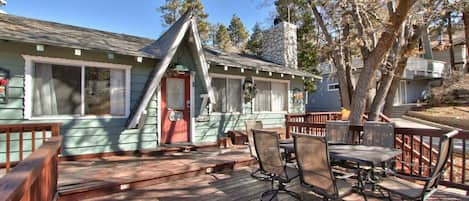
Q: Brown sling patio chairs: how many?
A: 6